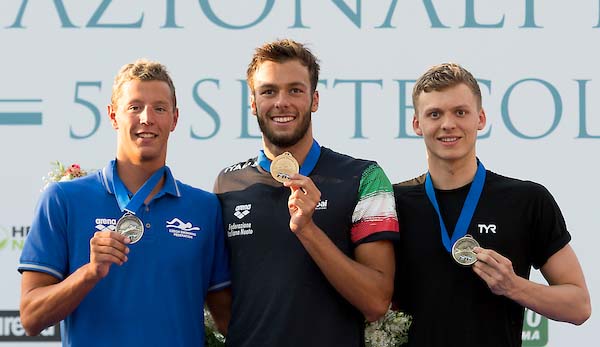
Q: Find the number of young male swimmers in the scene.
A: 3